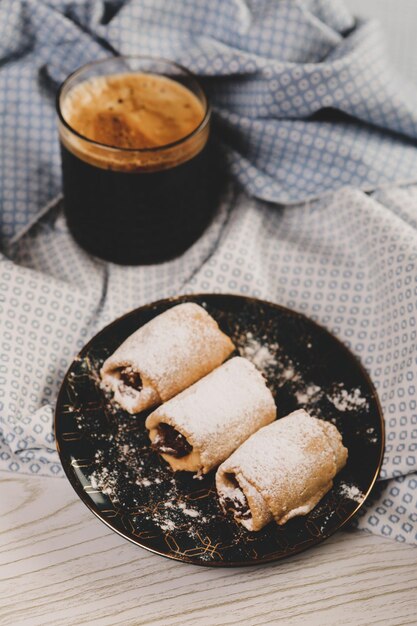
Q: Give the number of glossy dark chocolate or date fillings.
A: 3